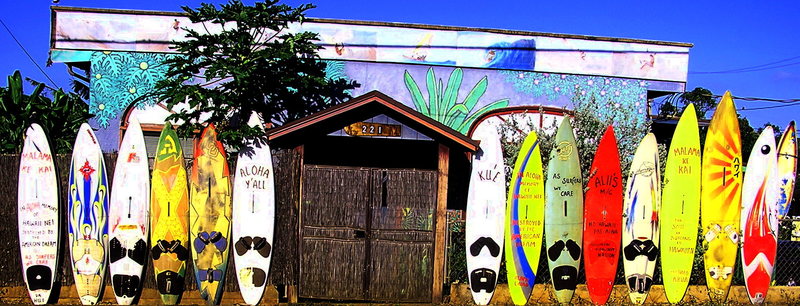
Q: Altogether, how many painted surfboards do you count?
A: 15